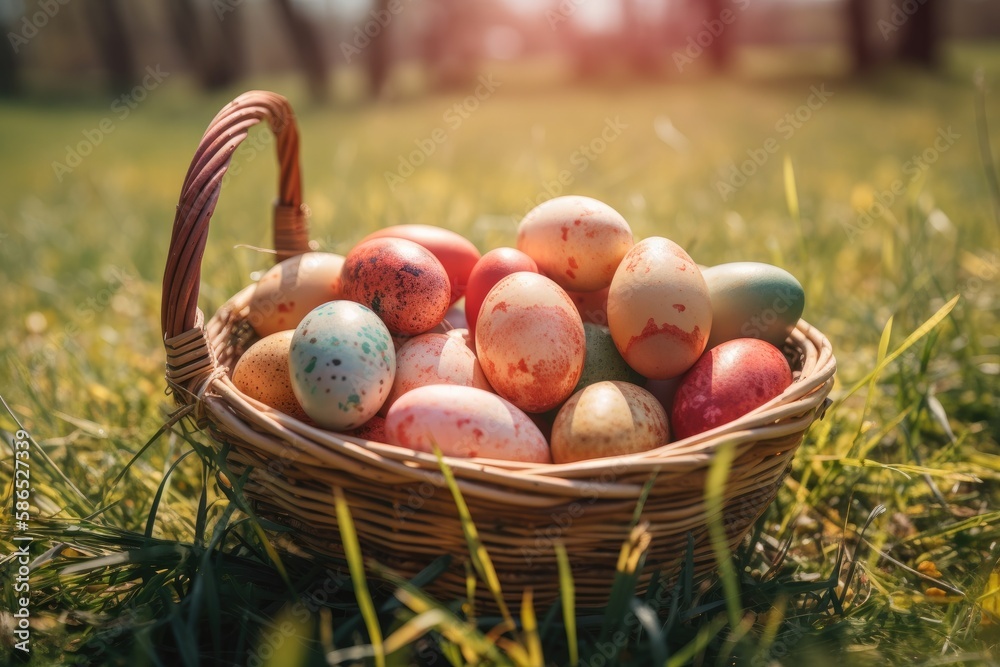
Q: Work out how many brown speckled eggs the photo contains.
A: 2